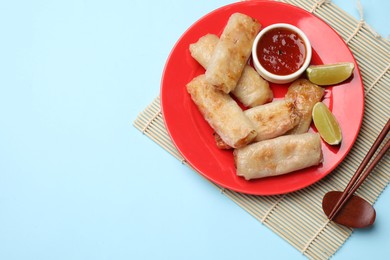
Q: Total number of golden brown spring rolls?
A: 6